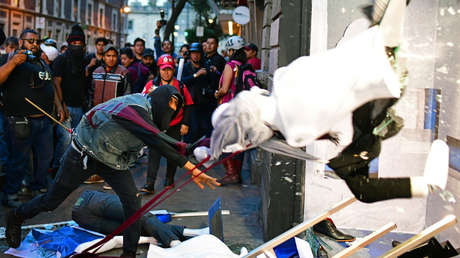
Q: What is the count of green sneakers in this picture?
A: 0